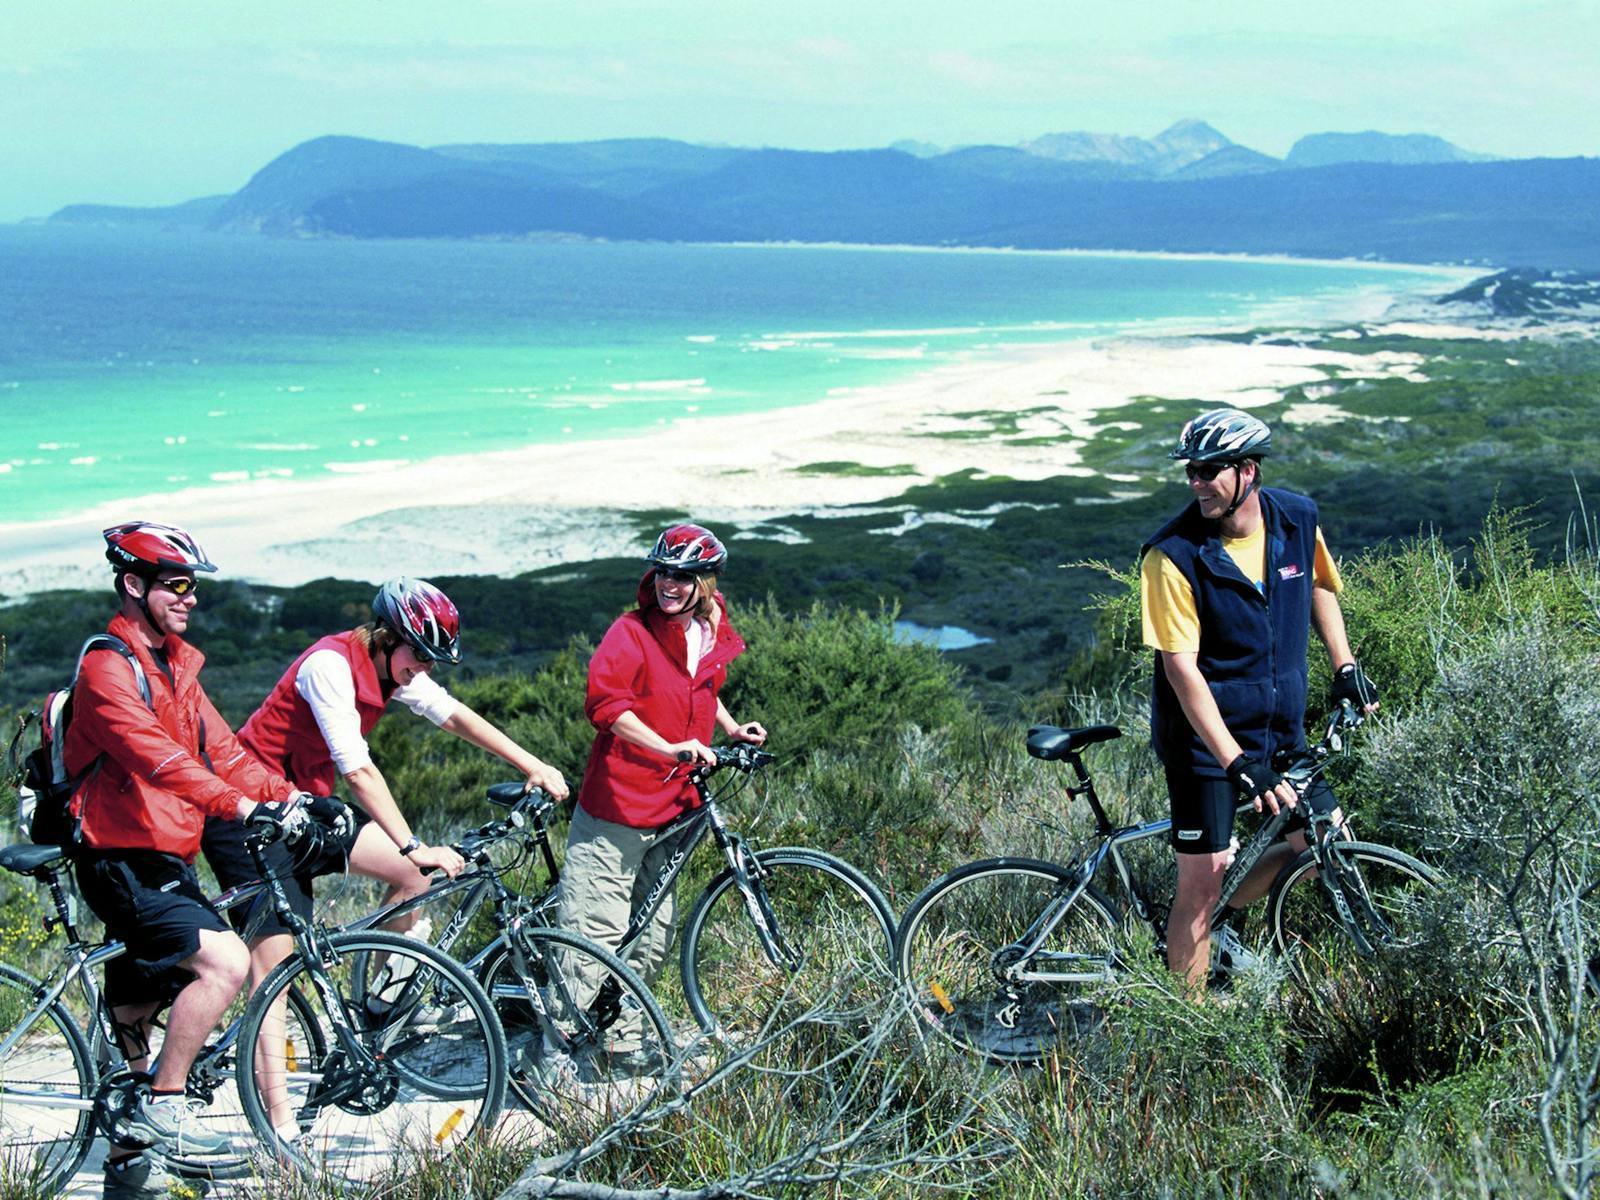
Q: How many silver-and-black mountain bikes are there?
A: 4